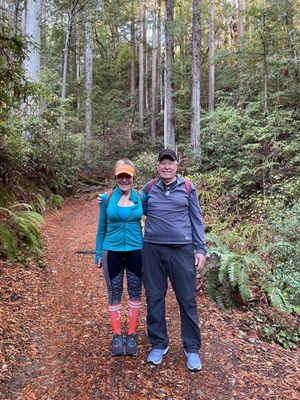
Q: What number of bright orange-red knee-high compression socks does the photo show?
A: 2